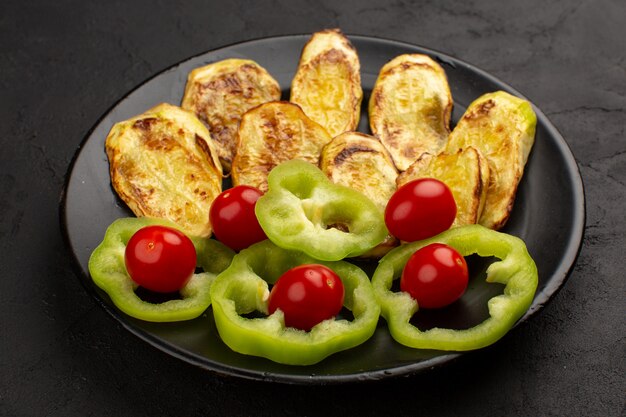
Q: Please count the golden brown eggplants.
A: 8